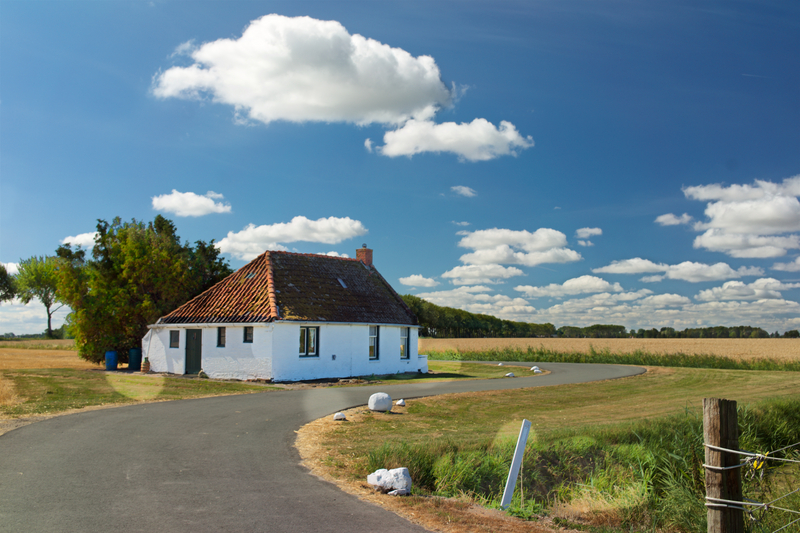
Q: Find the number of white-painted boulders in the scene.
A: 8